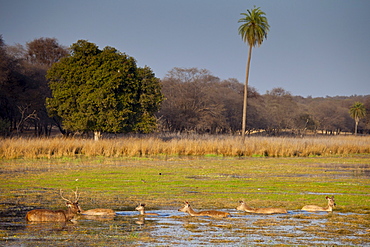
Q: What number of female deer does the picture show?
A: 5